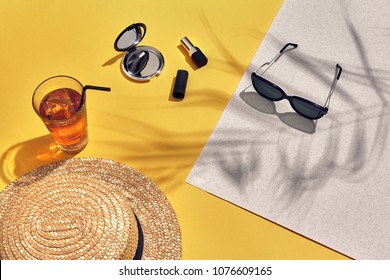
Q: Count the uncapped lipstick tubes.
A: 1